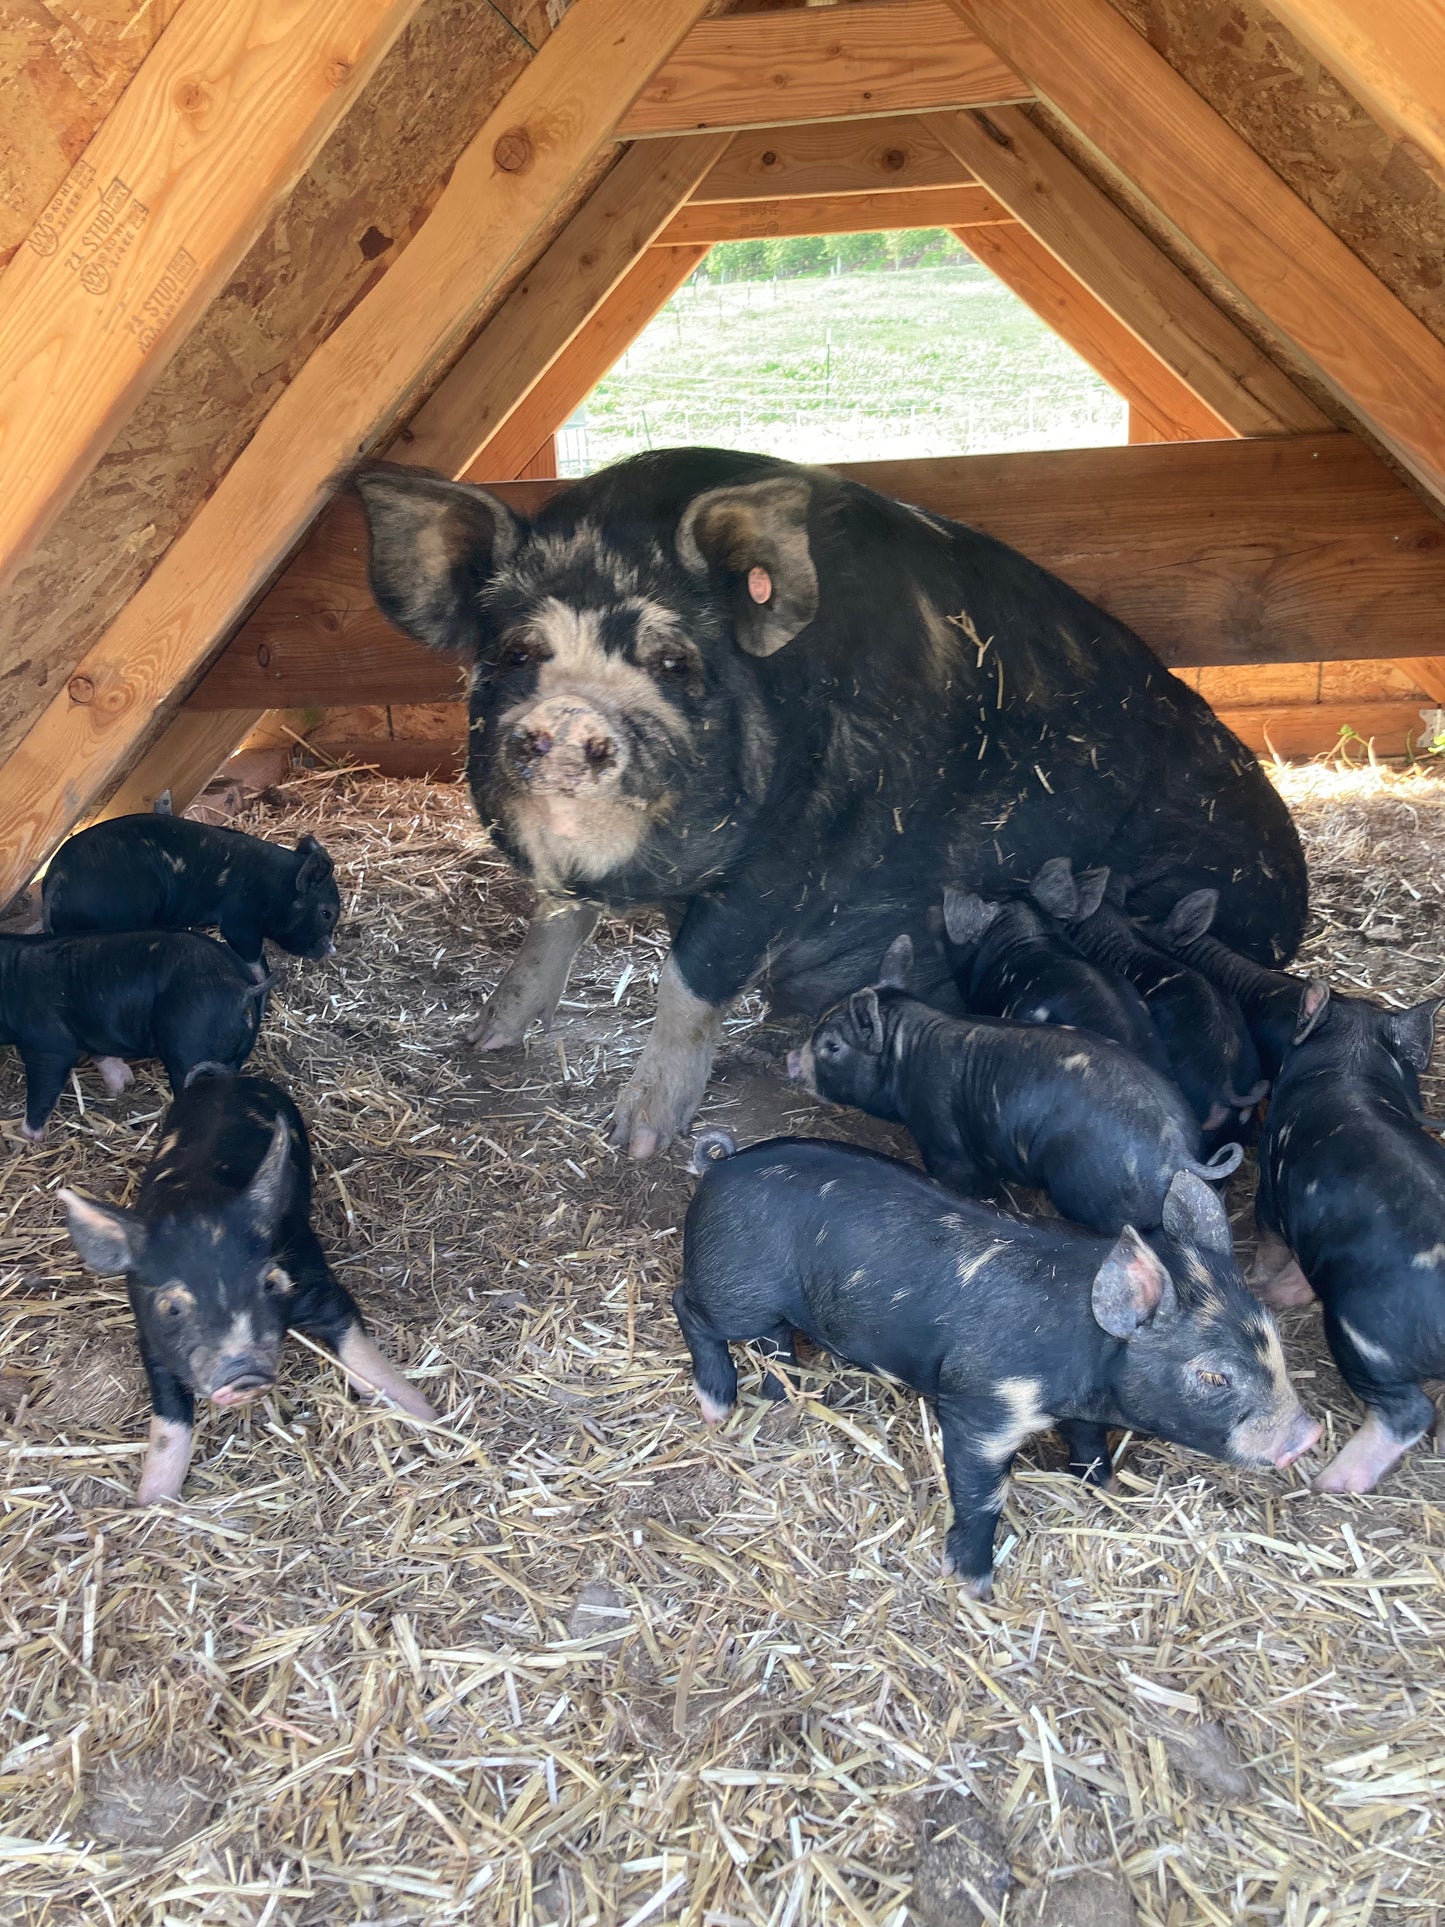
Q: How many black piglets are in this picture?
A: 9